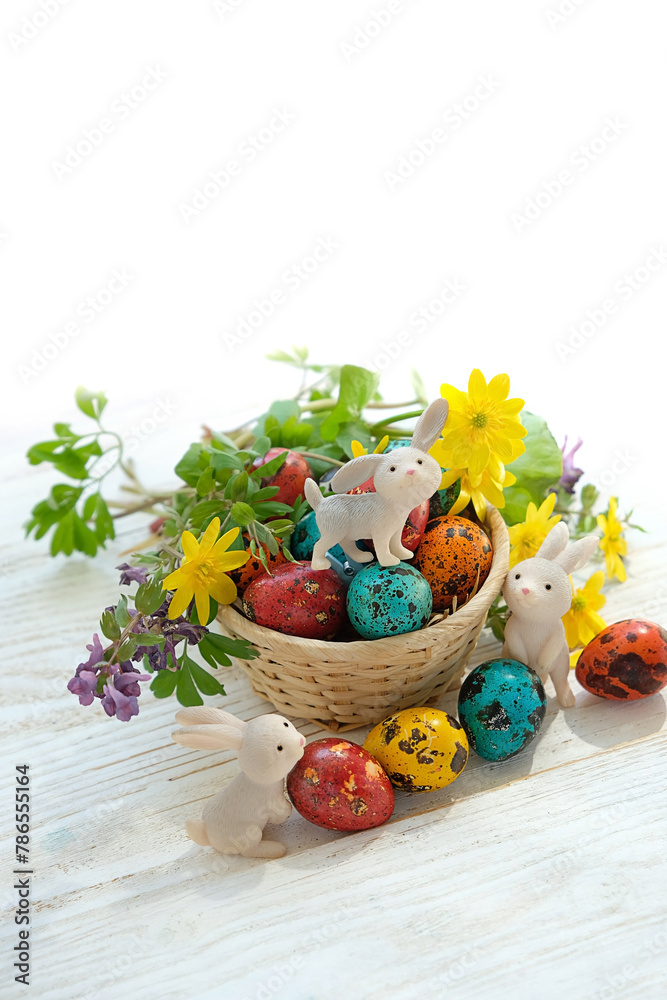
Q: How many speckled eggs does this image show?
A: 12